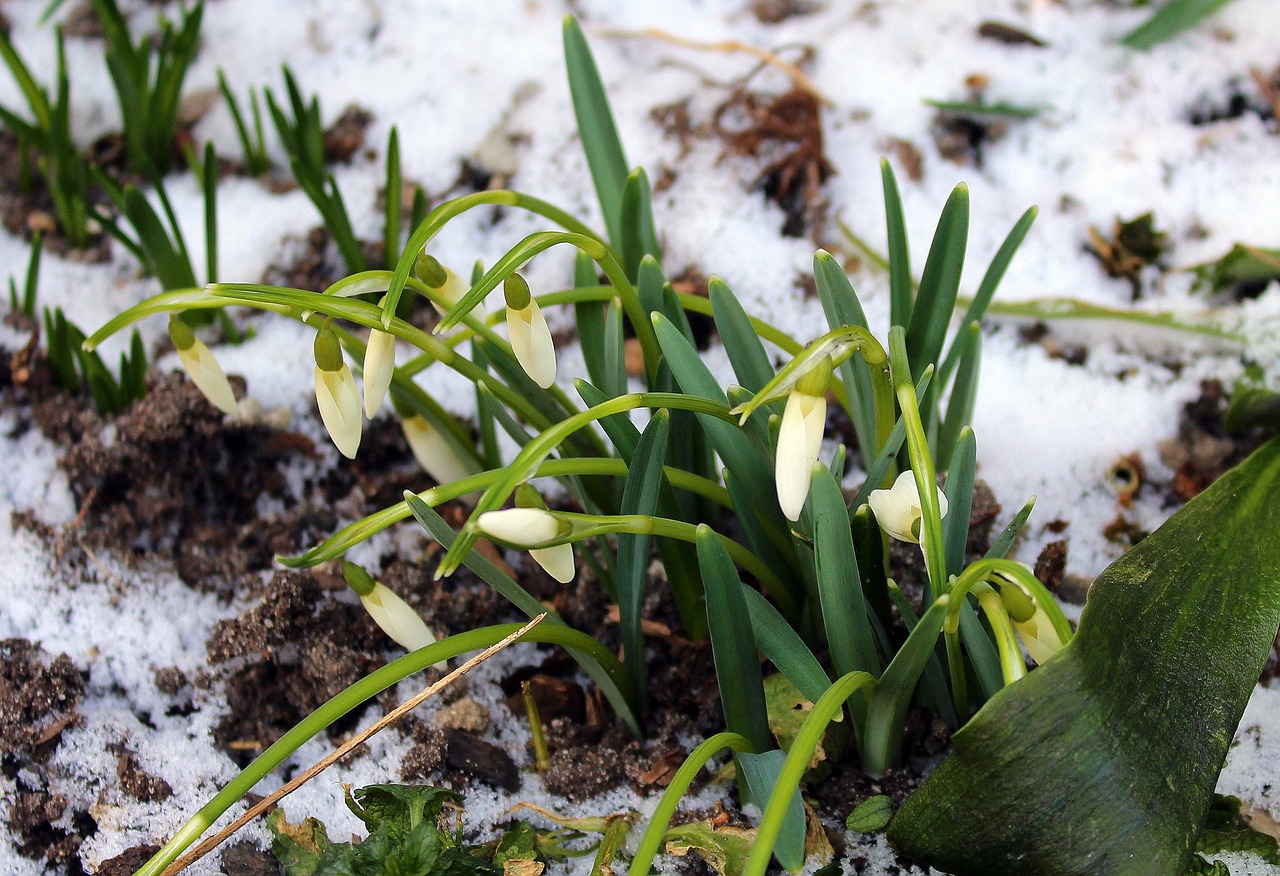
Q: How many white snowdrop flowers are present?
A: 12